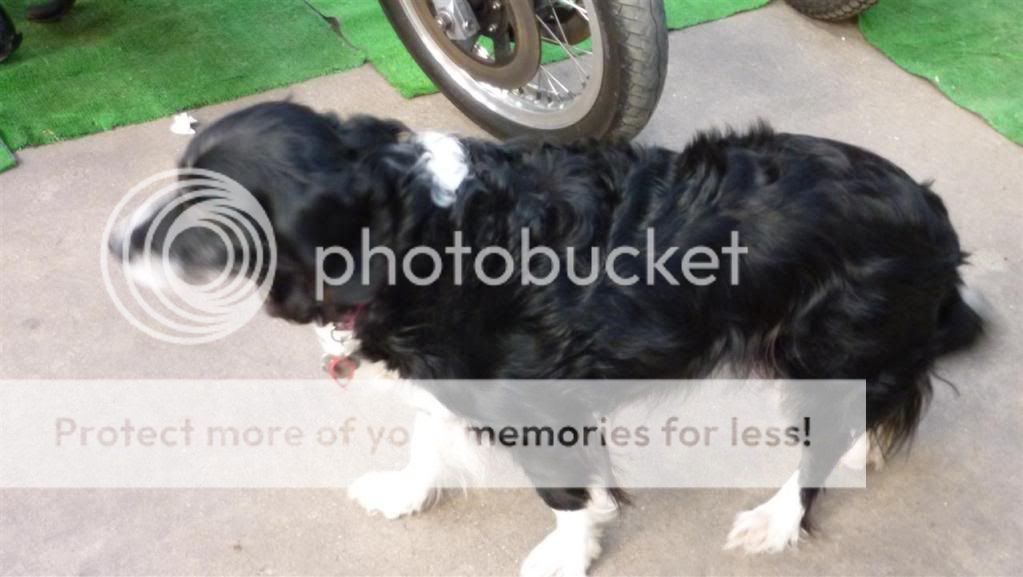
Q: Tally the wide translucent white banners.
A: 1